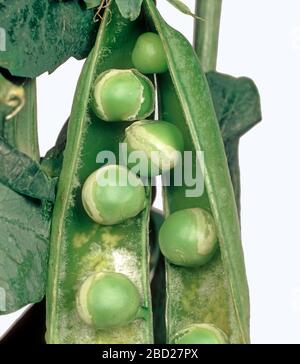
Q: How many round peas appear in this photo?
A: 7